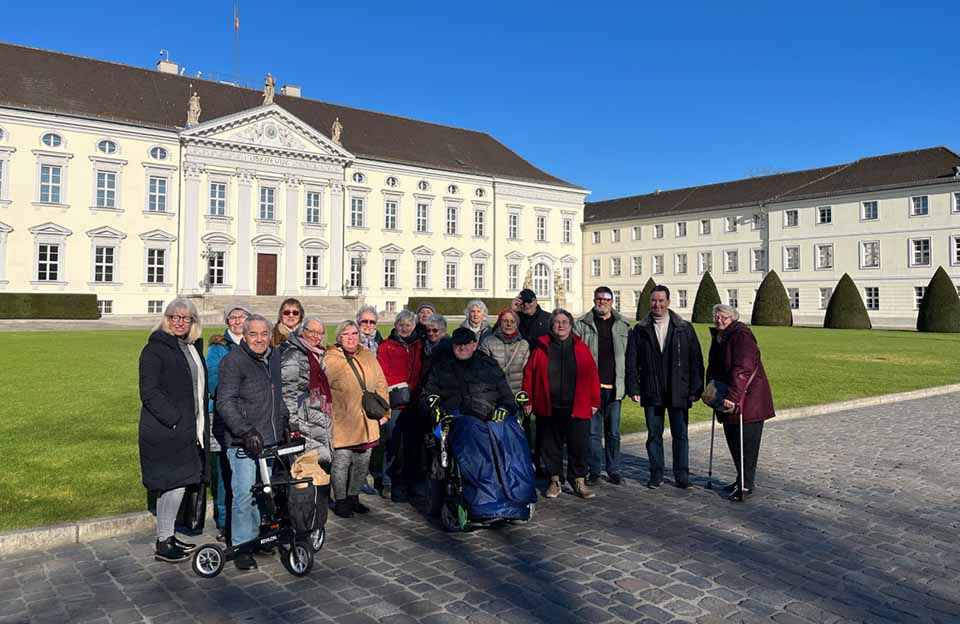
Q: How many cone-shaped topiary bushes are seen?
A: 5